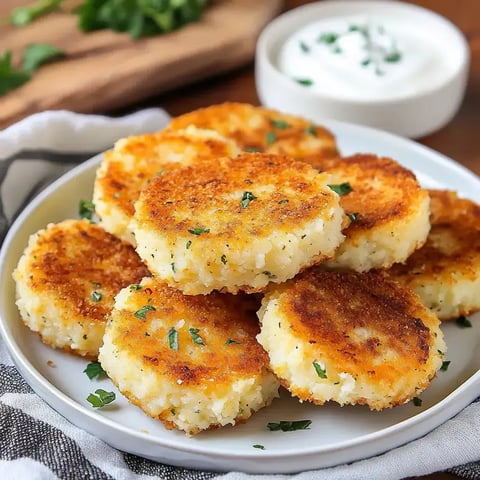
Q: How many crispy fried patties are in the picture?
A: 8